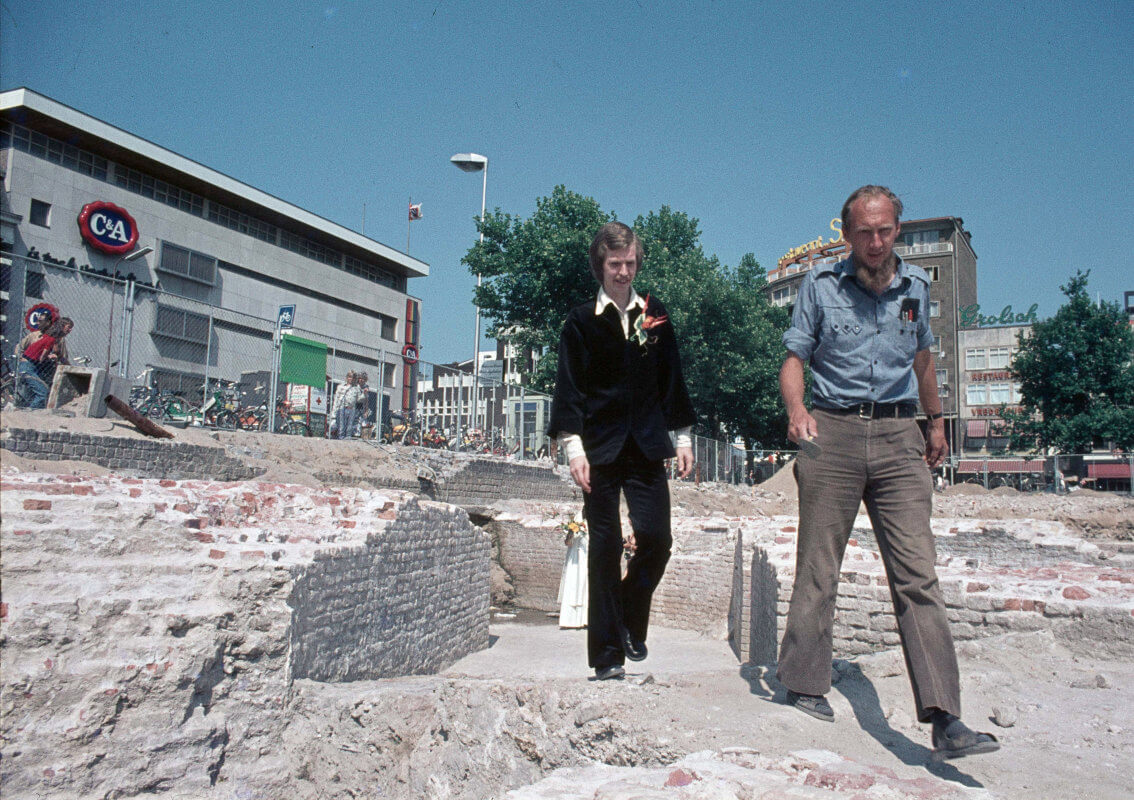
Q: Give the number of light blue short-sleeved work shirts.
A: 1